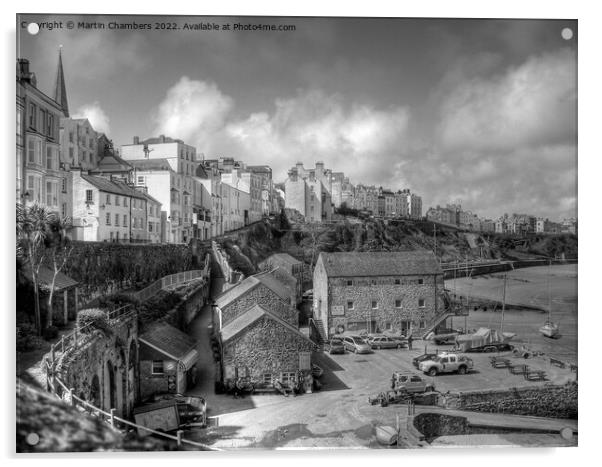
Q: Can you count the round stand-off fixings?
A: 4